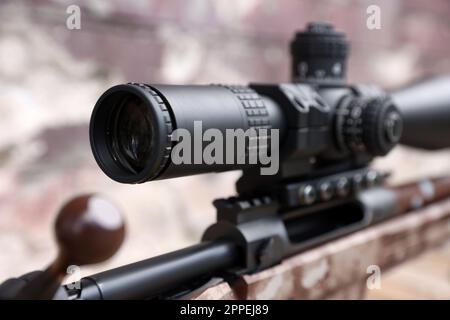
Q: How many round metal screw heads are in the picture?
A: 5